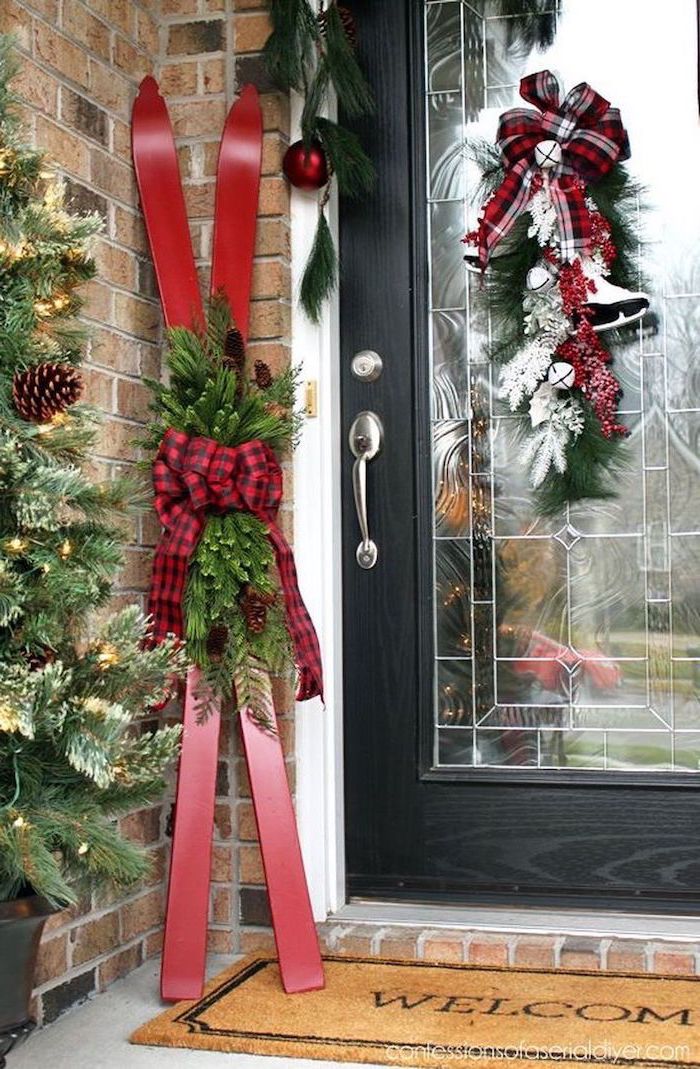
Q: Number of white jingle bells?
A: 3